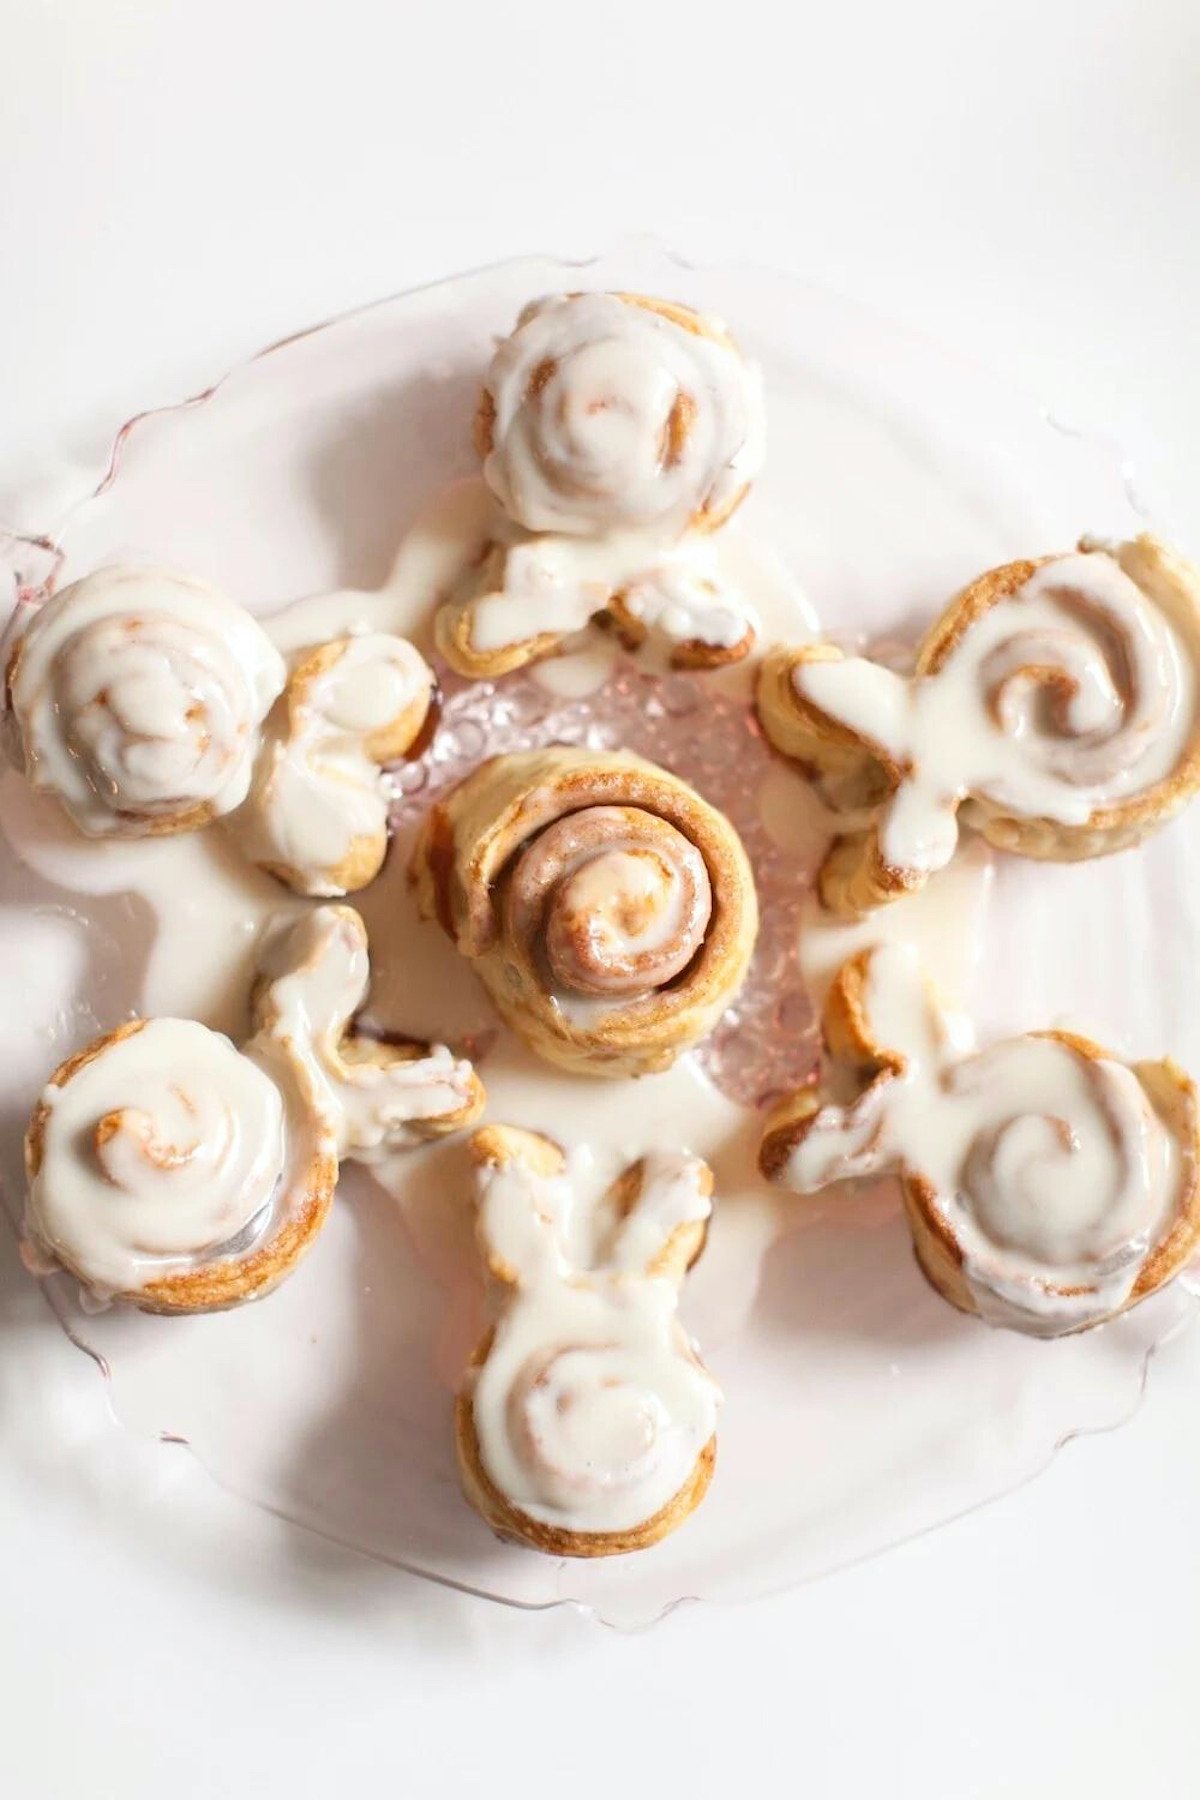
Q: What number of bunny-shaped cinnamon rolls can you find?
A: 6